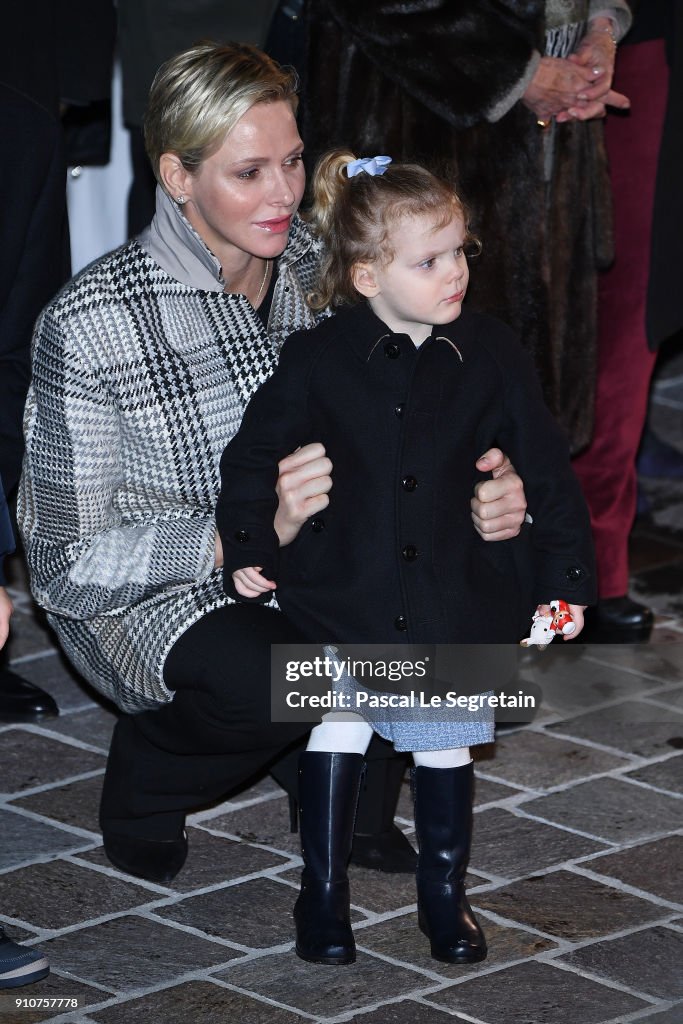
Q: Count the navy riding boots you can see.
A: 2